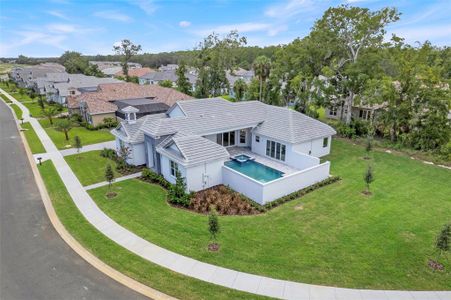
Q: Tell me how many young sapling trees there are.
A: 6